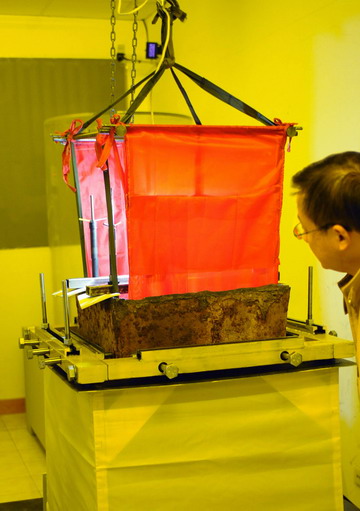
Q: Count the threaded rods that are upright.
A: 3